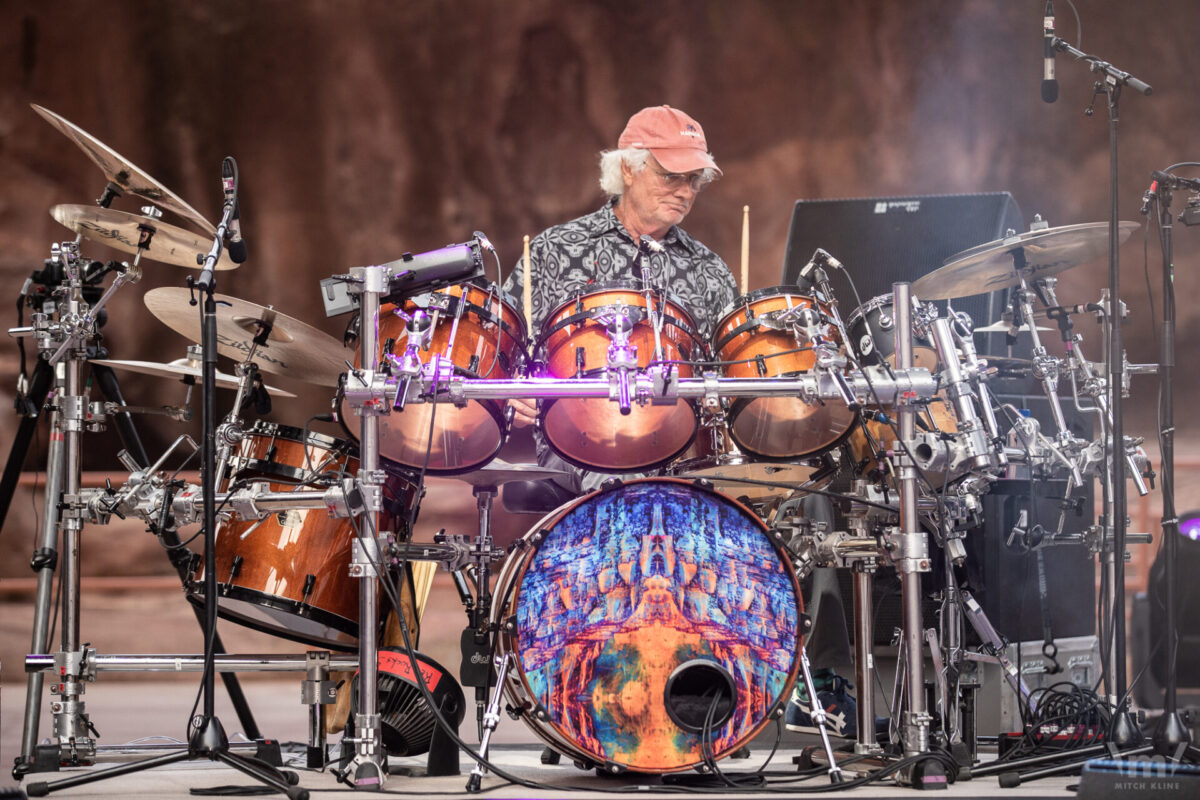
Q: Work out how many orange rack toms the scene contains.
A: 3